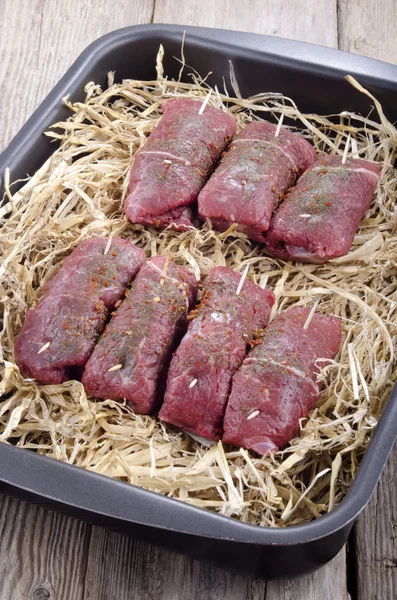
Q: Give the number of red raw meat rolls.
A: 7